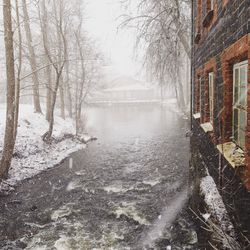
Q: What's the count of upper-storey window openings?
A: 2